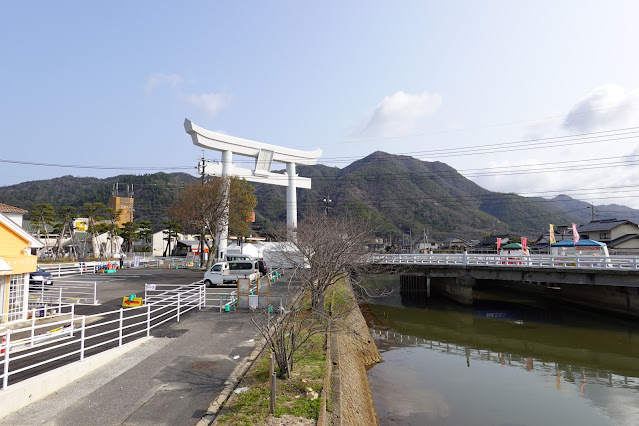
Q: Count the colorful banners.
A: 4